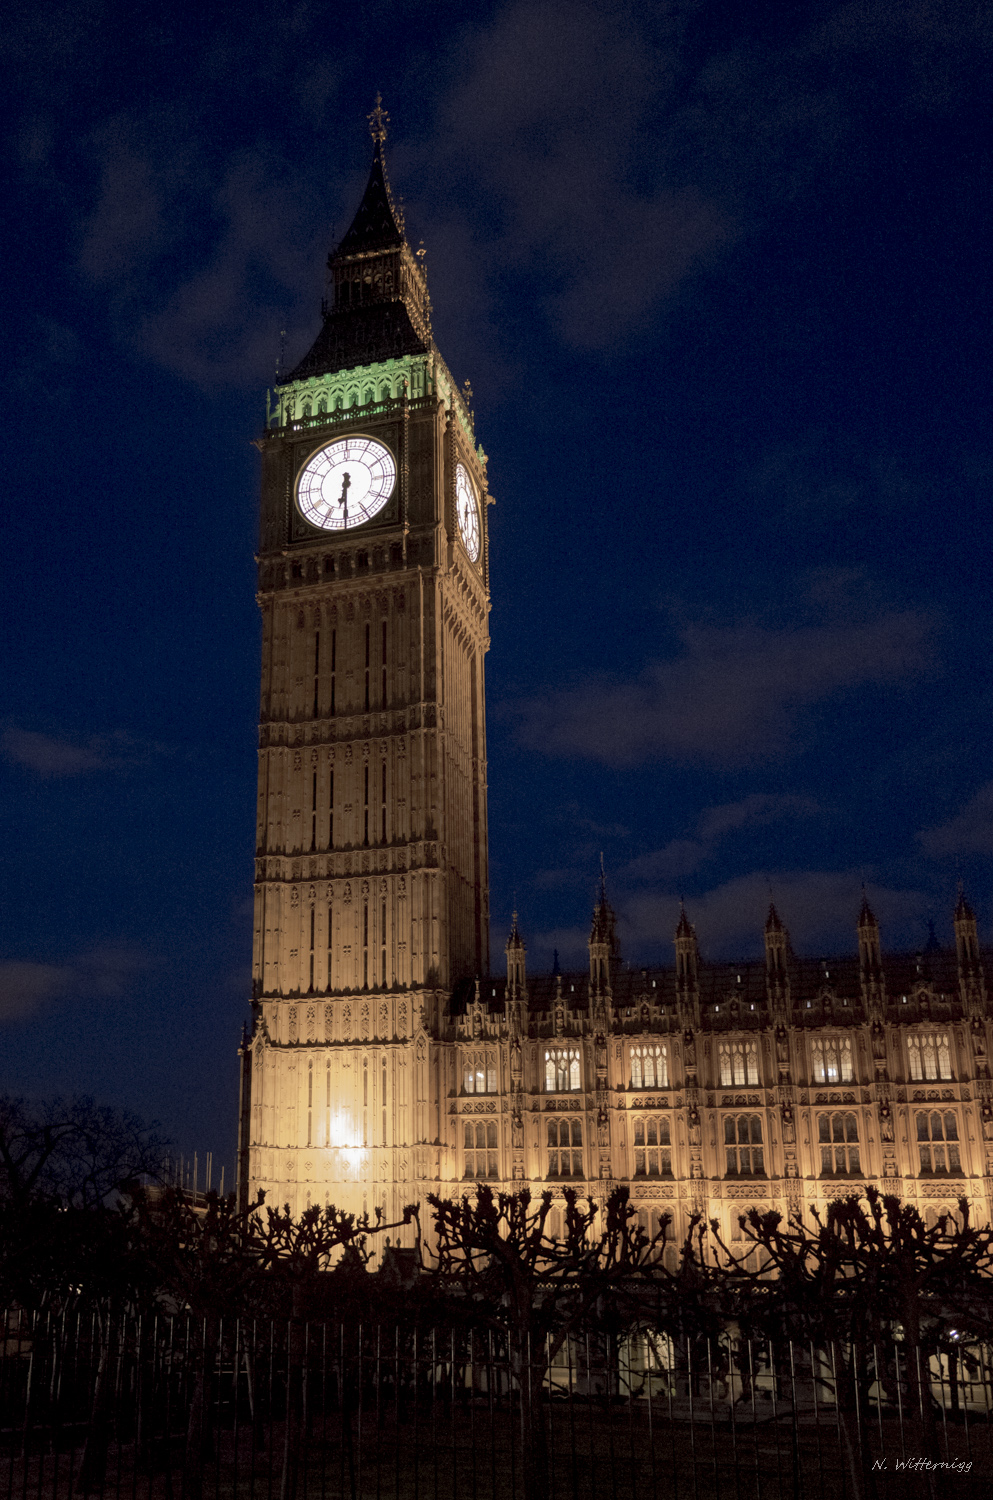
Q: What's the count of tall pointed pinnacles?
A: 6